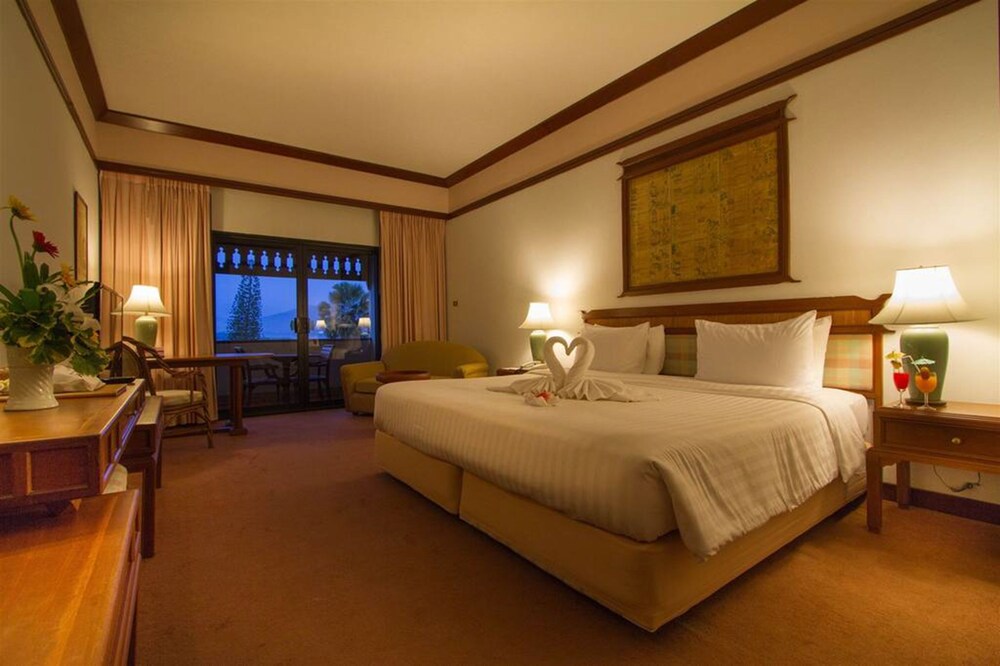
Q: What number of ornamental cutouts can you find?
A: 11